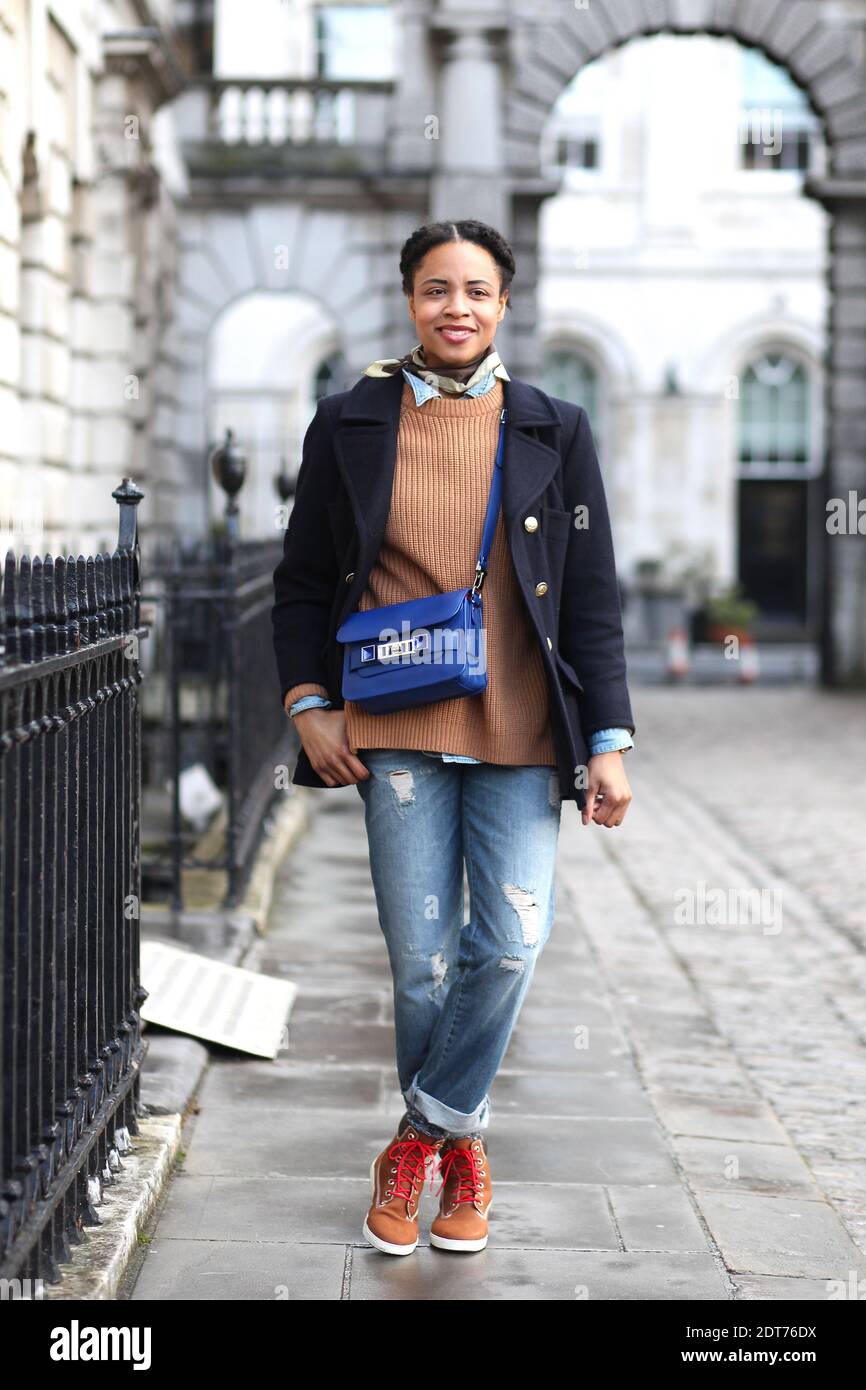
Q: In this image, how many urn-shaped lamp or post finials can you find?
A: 2